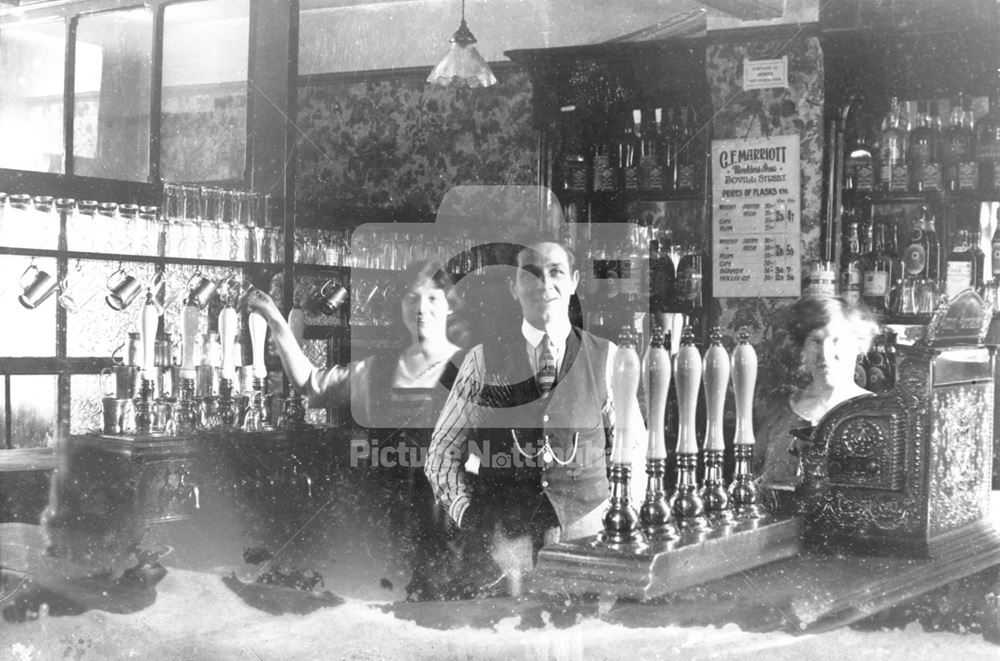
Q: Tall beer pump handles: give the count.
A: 10